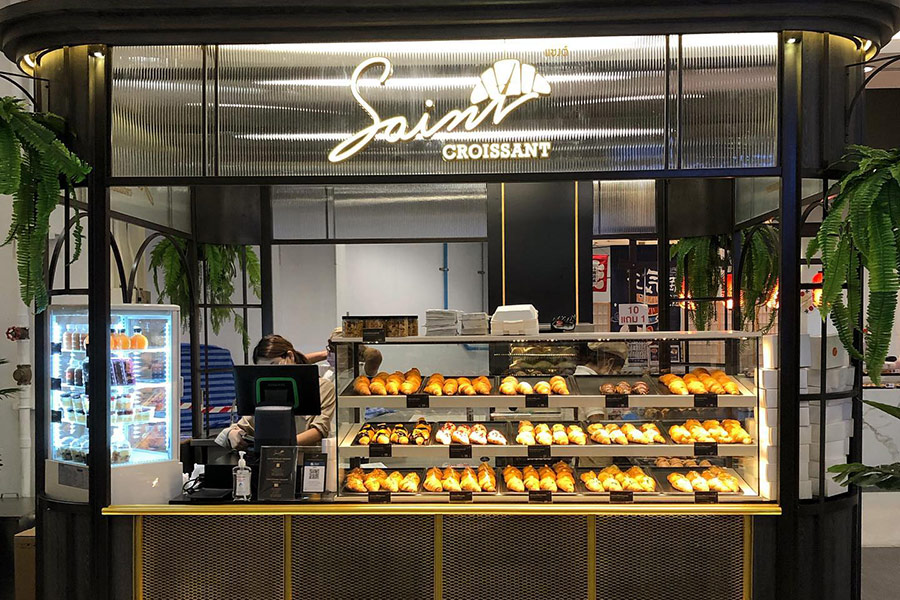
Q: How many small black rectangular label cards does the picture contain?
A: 14